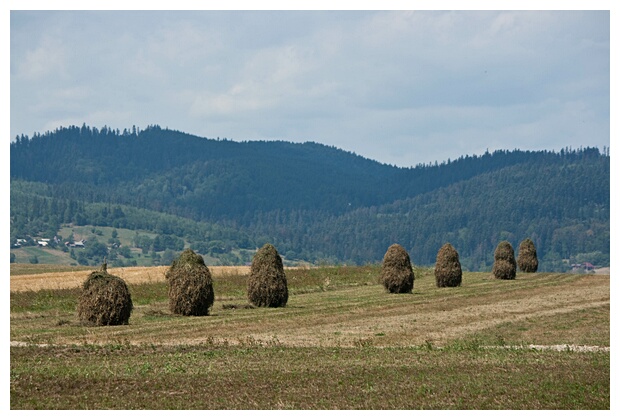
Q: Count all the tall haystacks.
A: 7